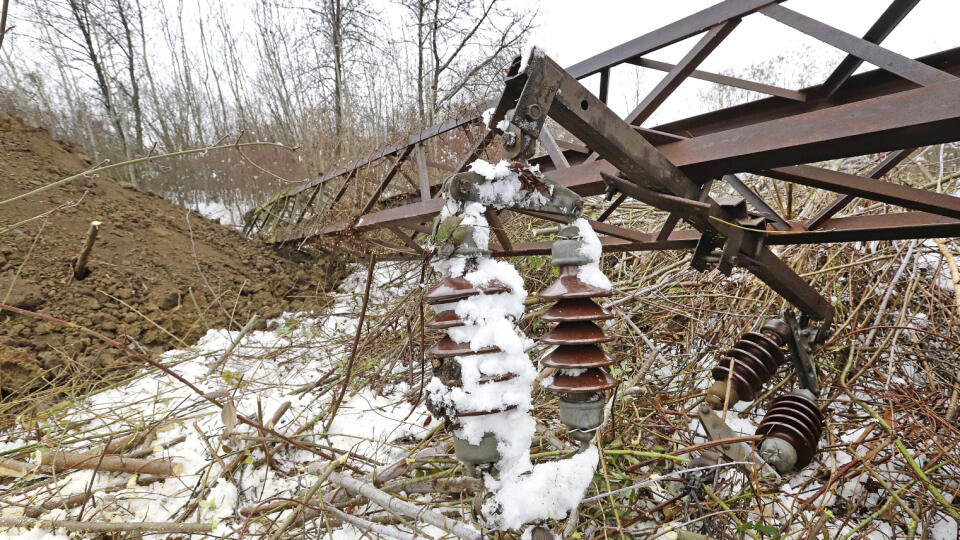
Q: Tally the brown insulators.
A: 4